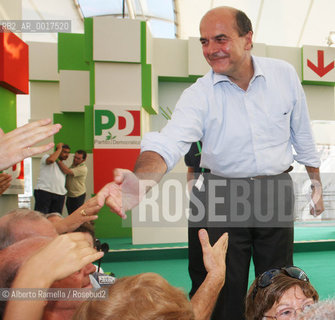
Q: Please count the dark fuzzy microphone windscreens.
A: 1